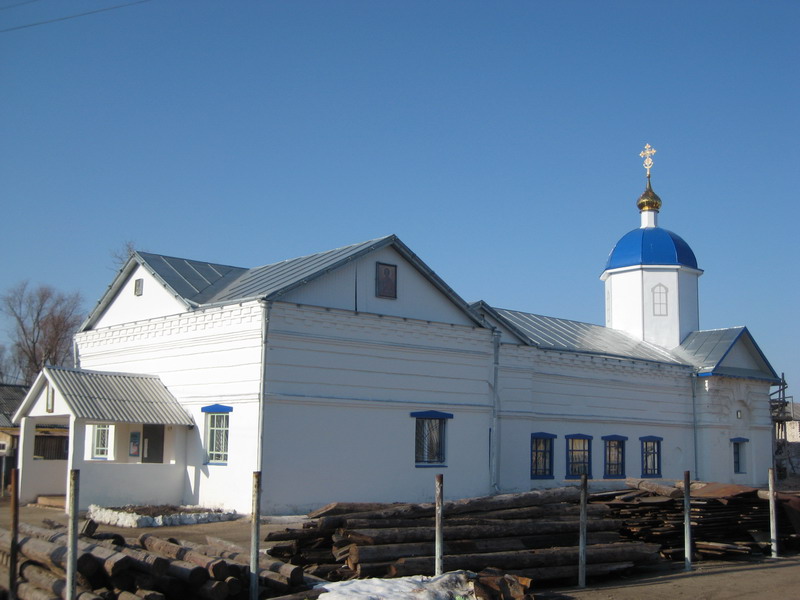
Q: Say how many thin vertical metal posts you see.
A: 7